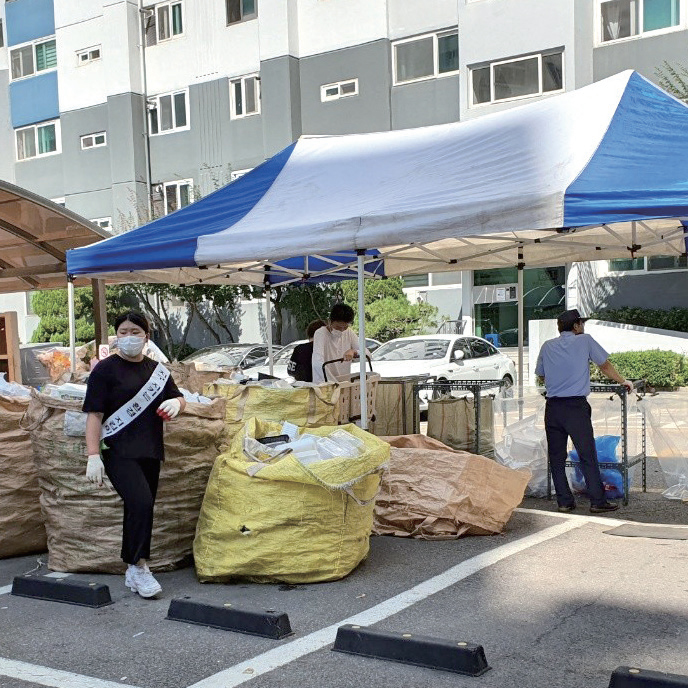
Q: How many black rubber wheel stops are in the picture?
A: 4